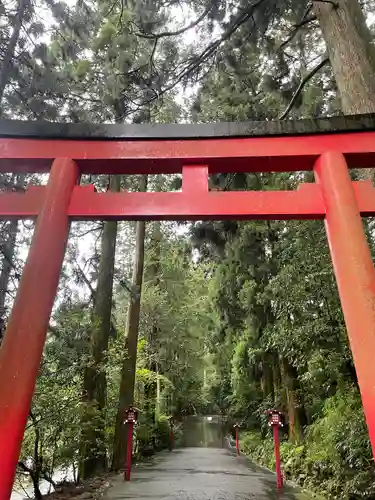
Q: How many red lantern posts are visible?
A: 4